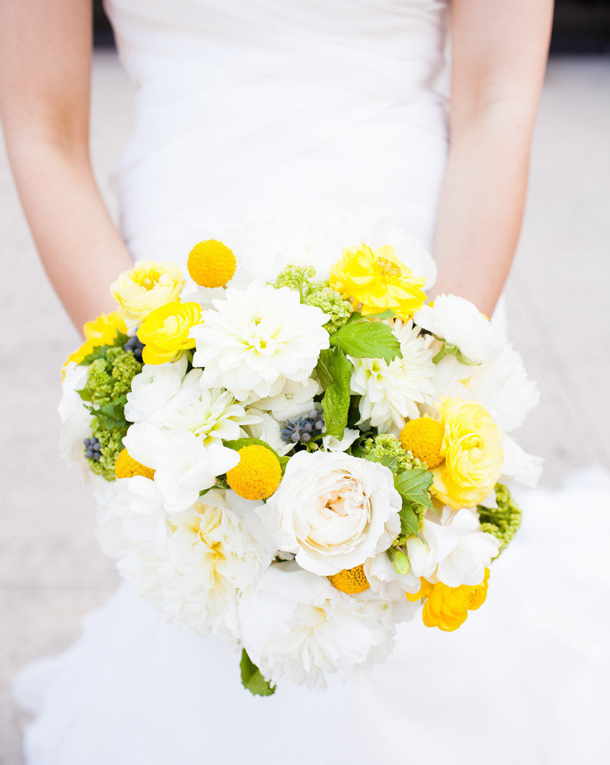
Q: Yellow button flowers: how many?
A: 5